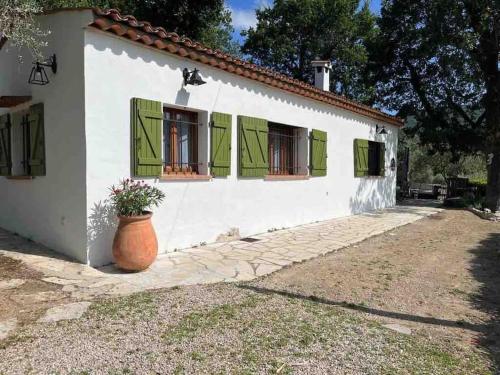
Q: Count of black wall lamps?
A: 3